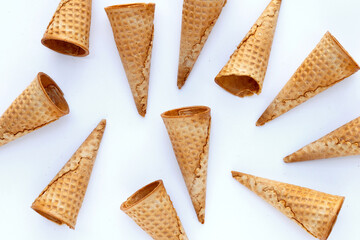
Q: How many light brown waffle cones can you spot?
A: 11